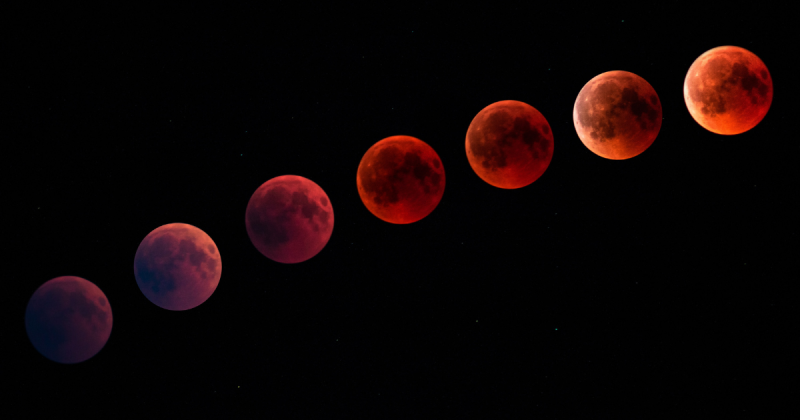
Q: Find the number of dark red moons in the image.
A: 2